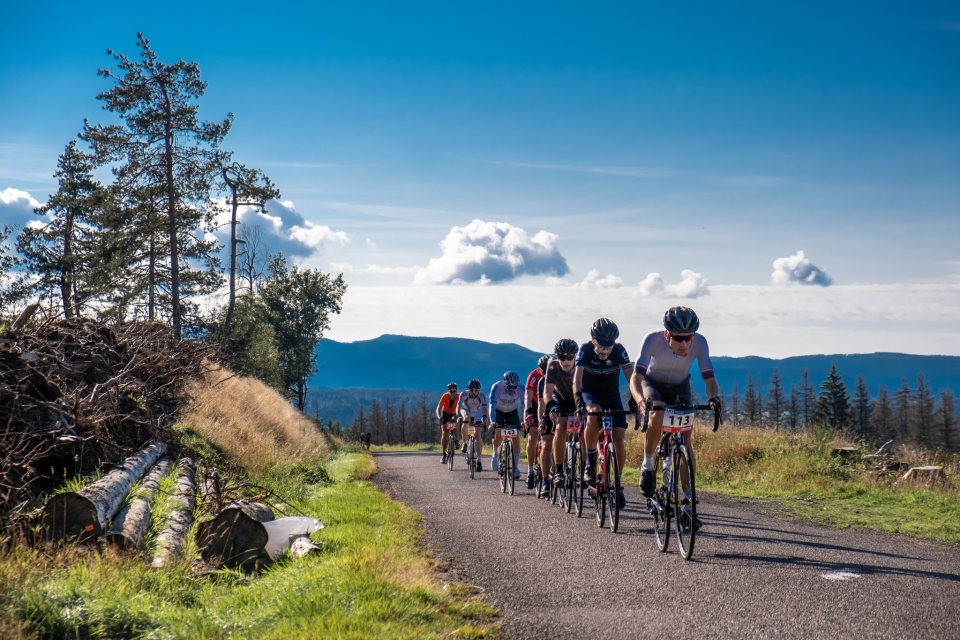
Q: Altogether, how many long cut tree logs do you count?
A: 3